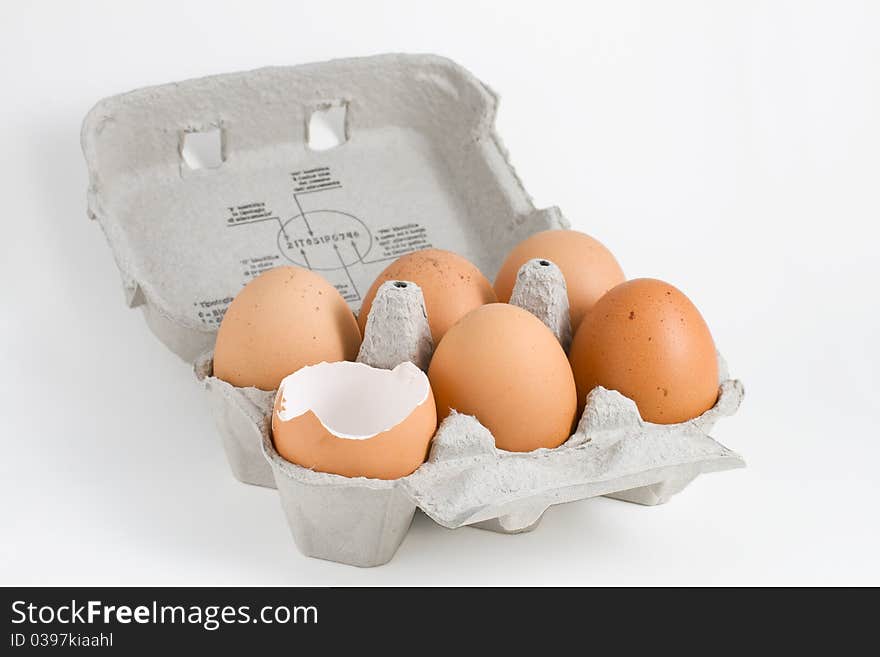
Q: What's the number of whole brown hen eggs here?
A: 5